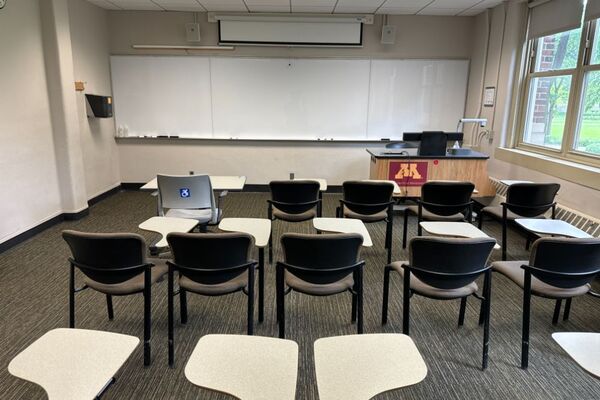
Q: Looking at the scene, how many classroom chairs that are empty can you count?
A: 10